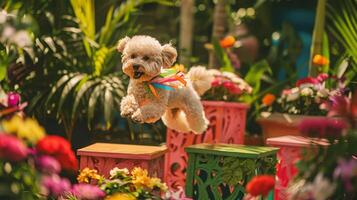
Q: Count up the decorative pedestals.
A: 4